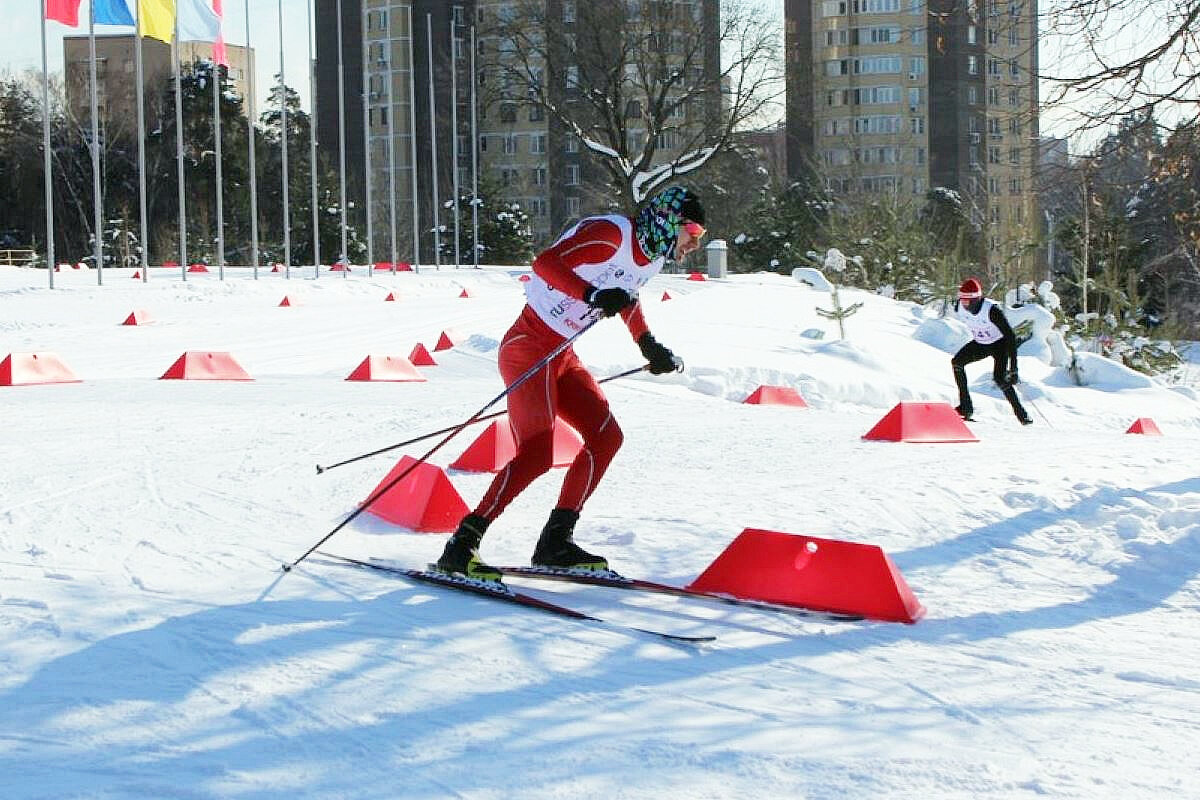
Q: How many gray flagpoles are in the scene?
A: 15